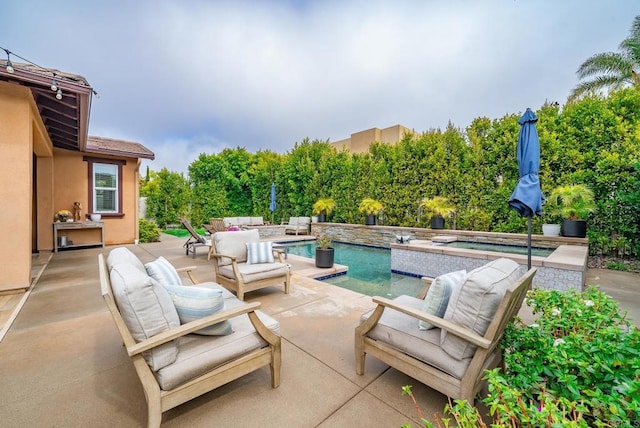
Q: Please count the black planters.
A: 5